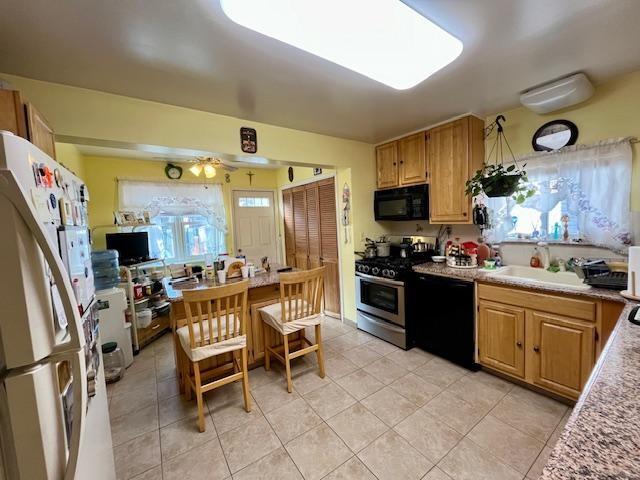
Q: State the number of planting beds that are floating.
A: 1